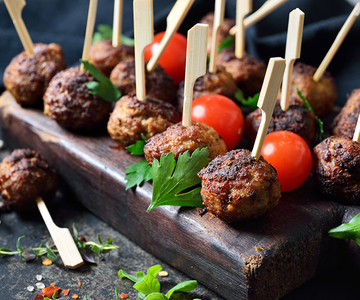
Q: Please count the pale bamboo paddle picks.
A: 14